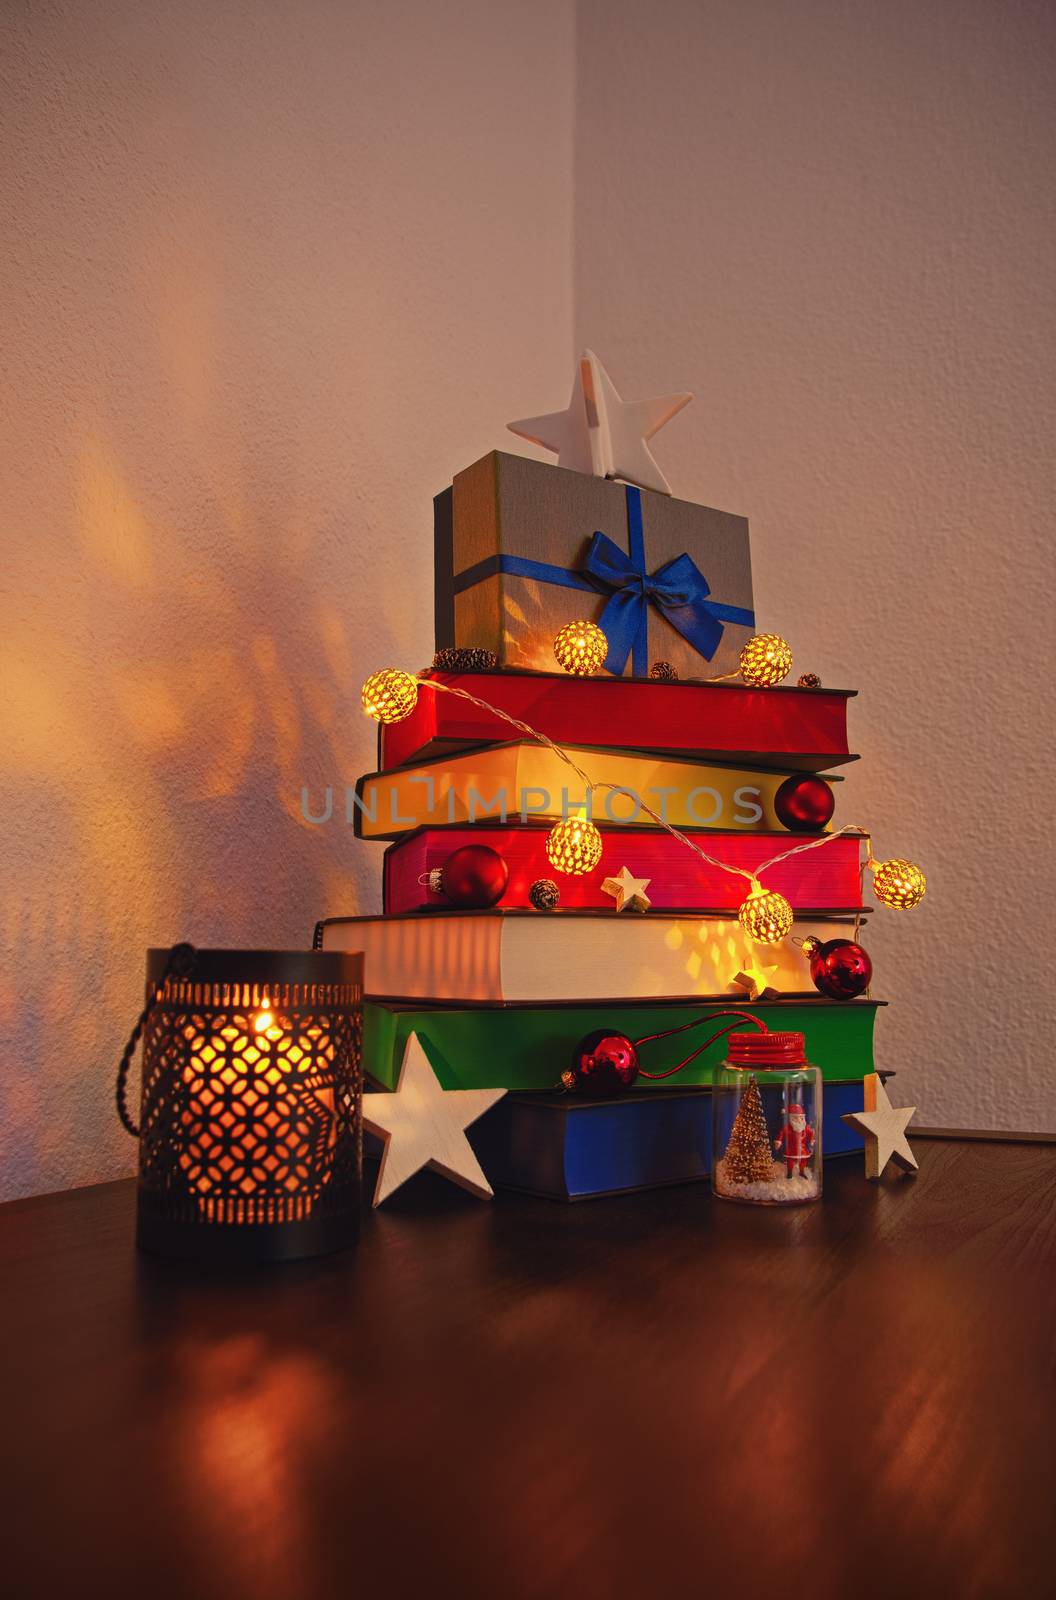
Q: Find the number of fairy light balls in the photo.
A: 6